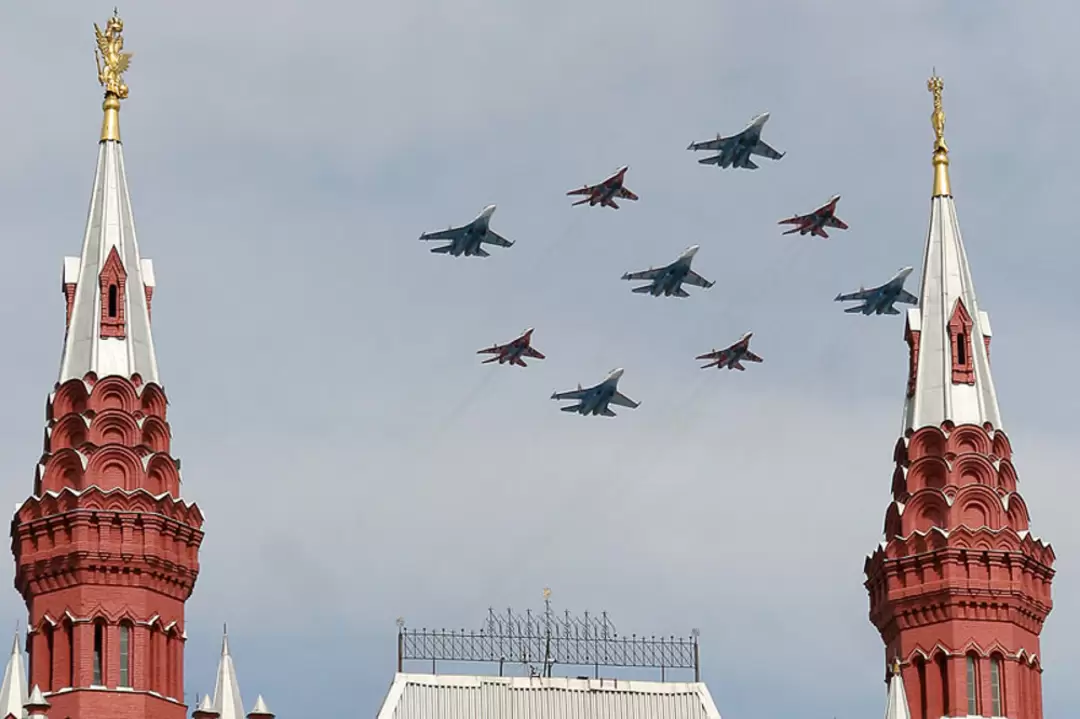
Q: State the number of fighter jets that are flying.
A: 9